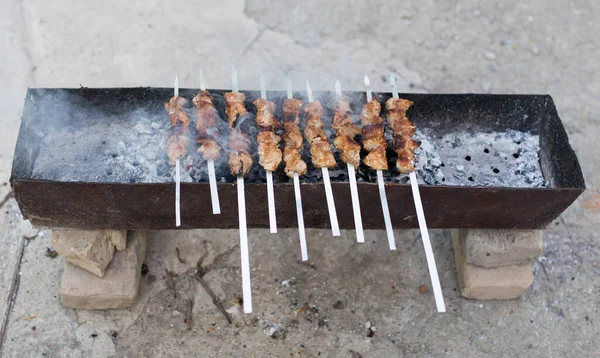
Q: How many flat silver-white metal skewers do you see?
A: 9